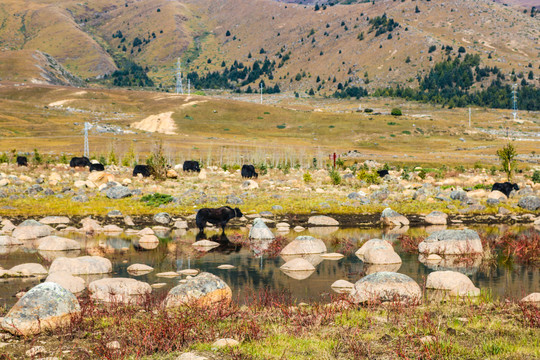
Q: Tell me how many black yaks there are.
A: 9